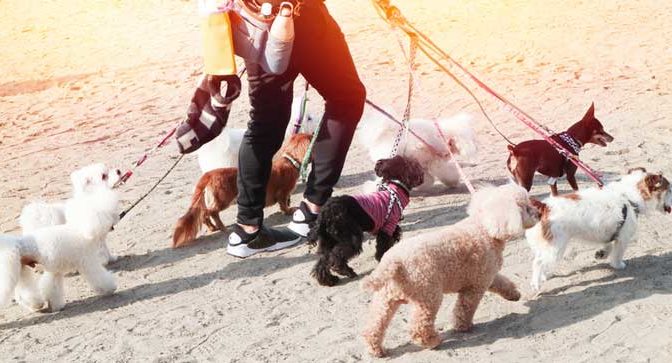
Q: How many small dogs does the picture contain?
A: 9